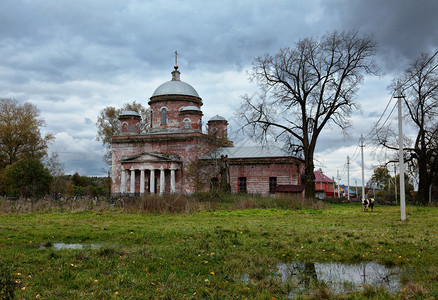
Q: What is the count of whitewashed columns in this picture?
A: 6